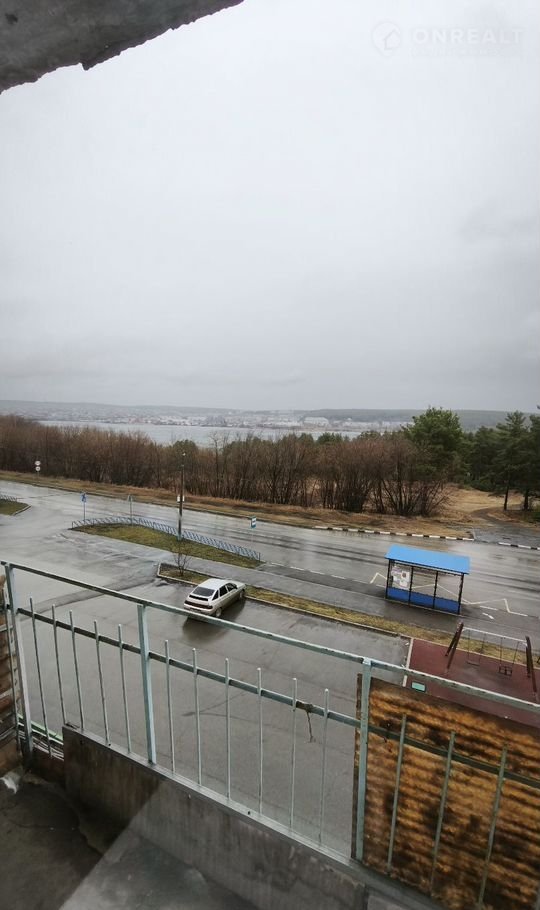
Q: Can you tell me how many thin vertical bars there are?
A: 14